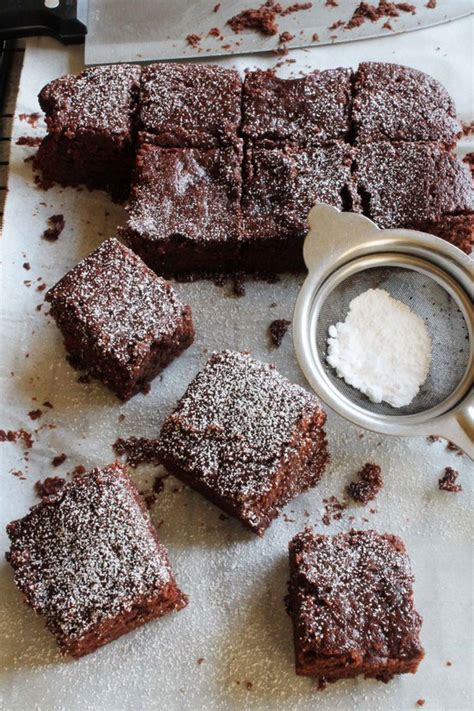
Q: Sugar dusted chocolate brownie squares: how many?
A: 11